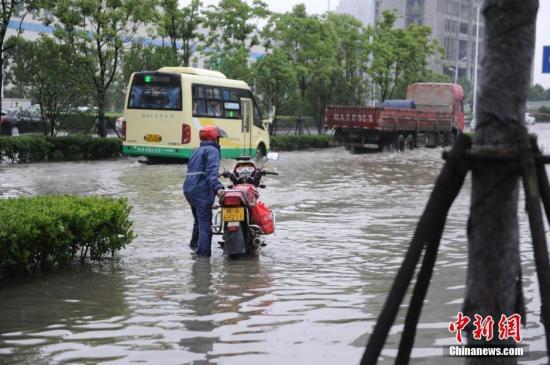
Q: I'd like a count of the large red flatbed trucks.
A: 1